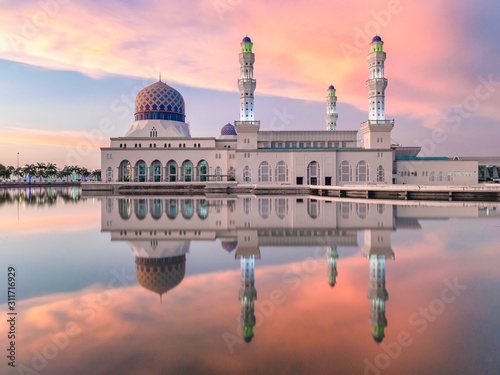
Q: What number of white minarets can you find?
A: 3